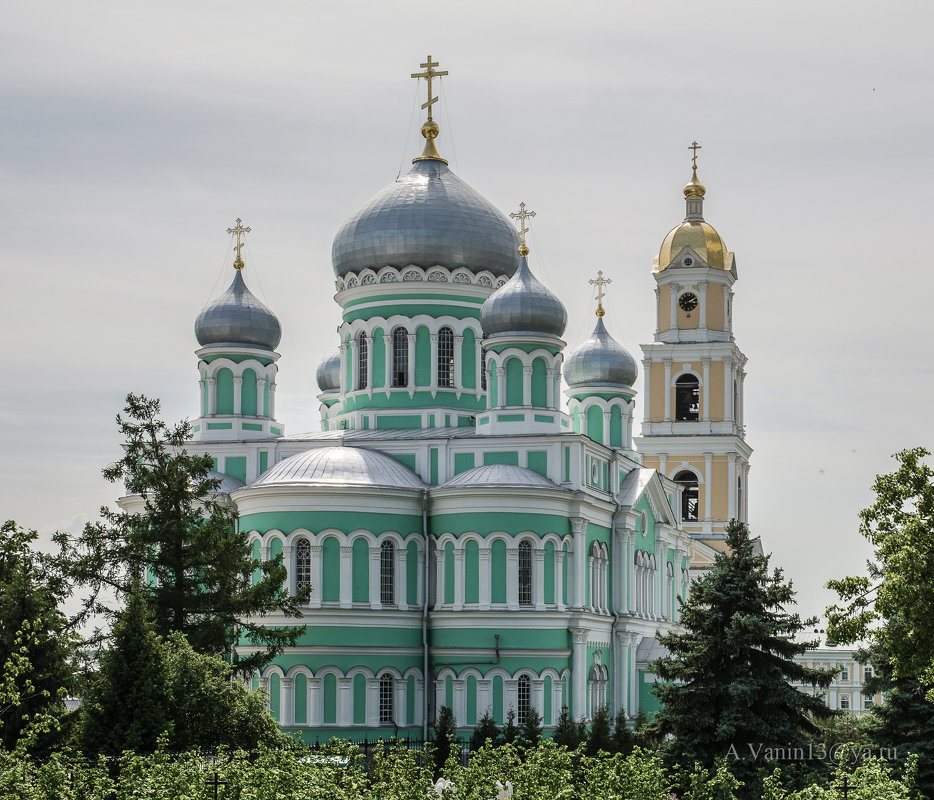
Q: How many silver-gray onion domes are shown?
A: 5